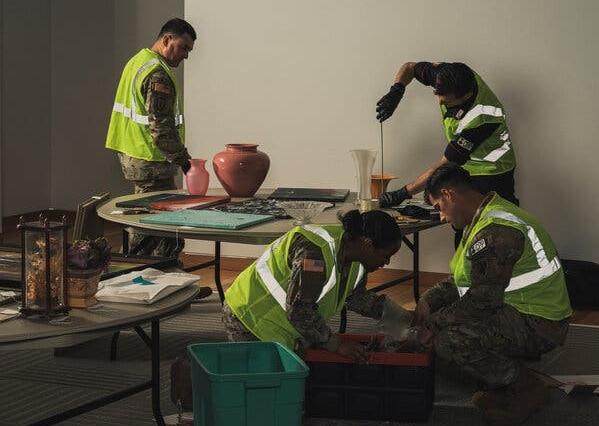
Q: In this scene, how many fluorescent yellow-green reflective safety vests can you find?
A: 4